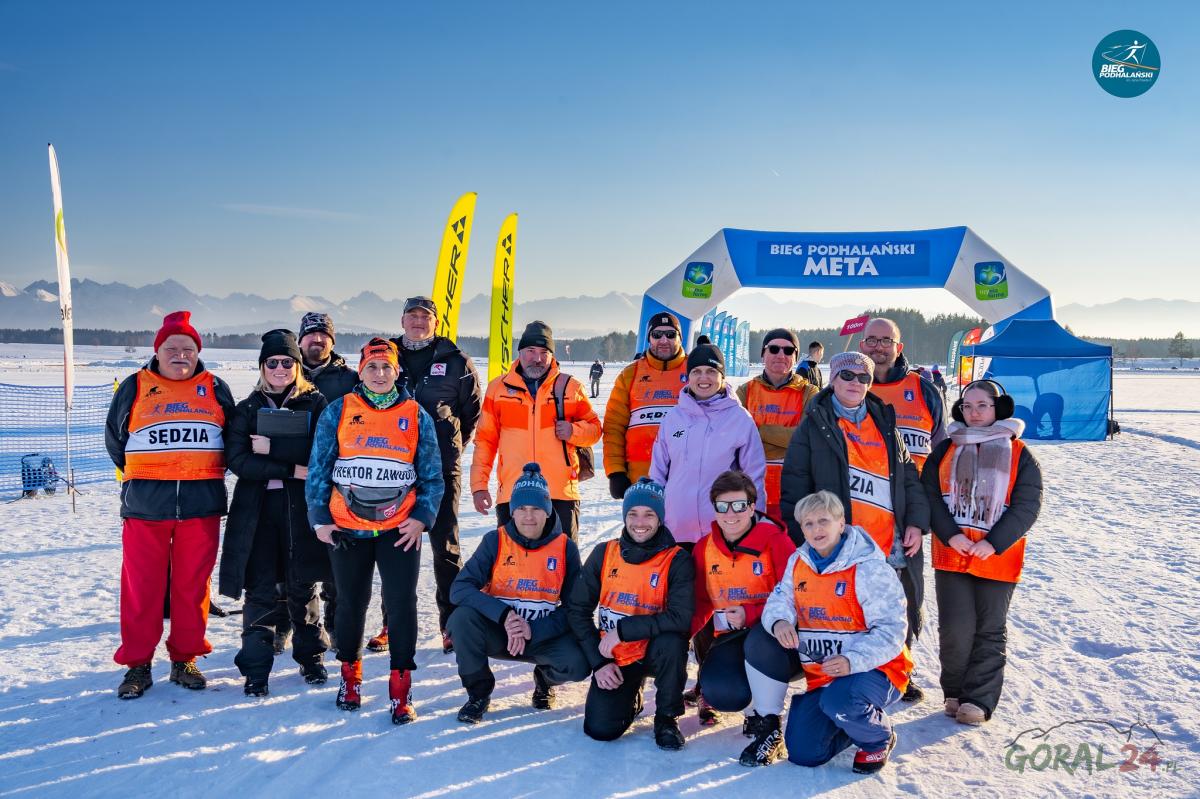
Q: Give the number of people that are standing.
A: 12